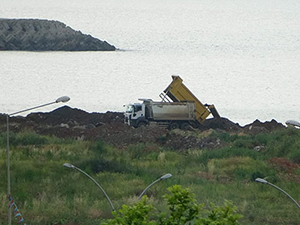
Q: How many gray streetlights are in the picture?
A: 5